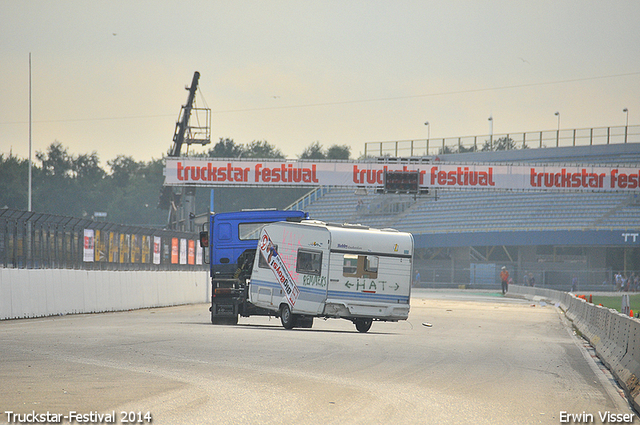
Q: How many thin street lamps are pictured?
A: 4